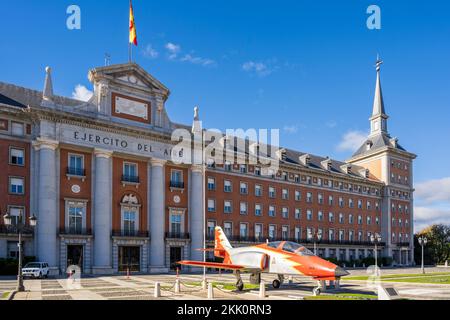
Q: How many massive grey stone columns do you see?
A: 4